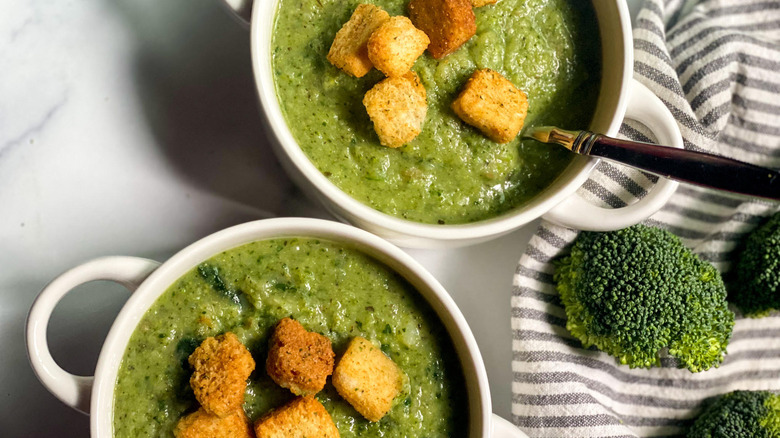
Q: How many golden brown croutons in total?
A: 11